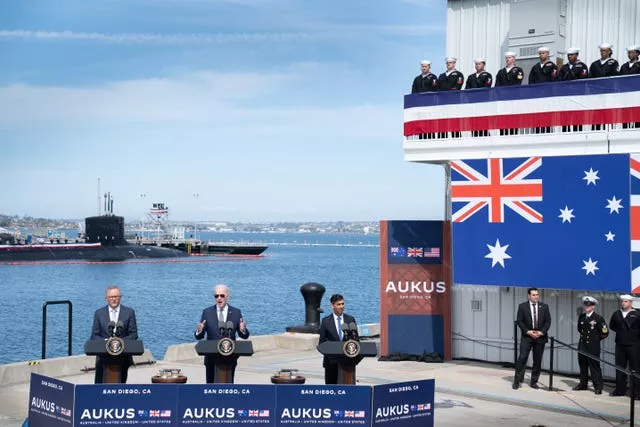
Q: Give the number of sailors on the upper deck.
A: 8